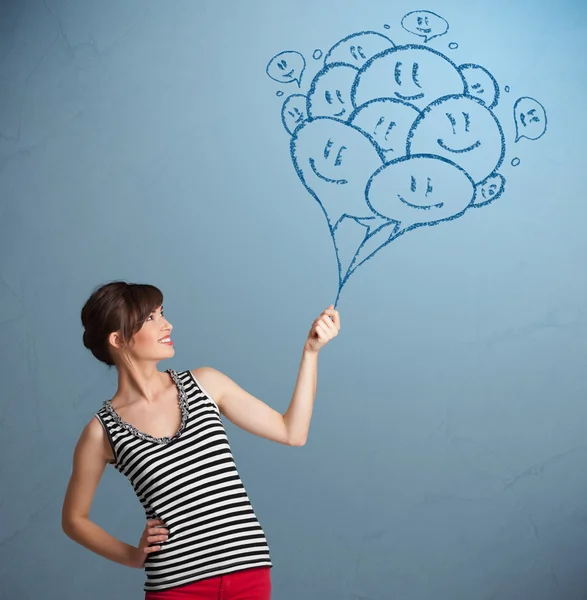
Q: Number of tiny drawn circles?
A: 6